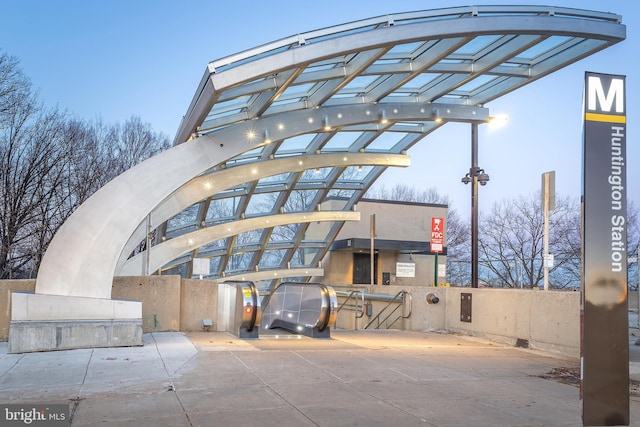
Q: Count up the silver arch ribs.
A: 4